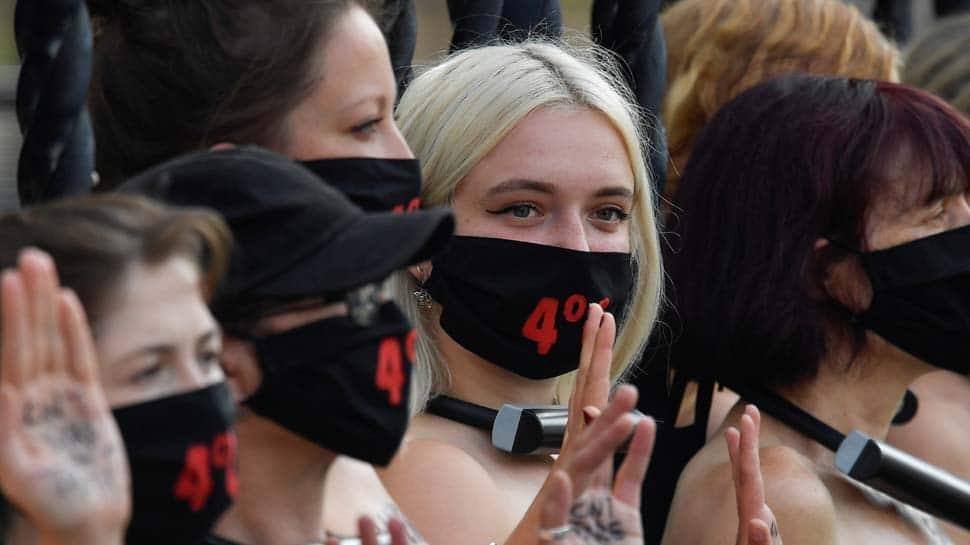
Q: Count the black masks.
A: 5